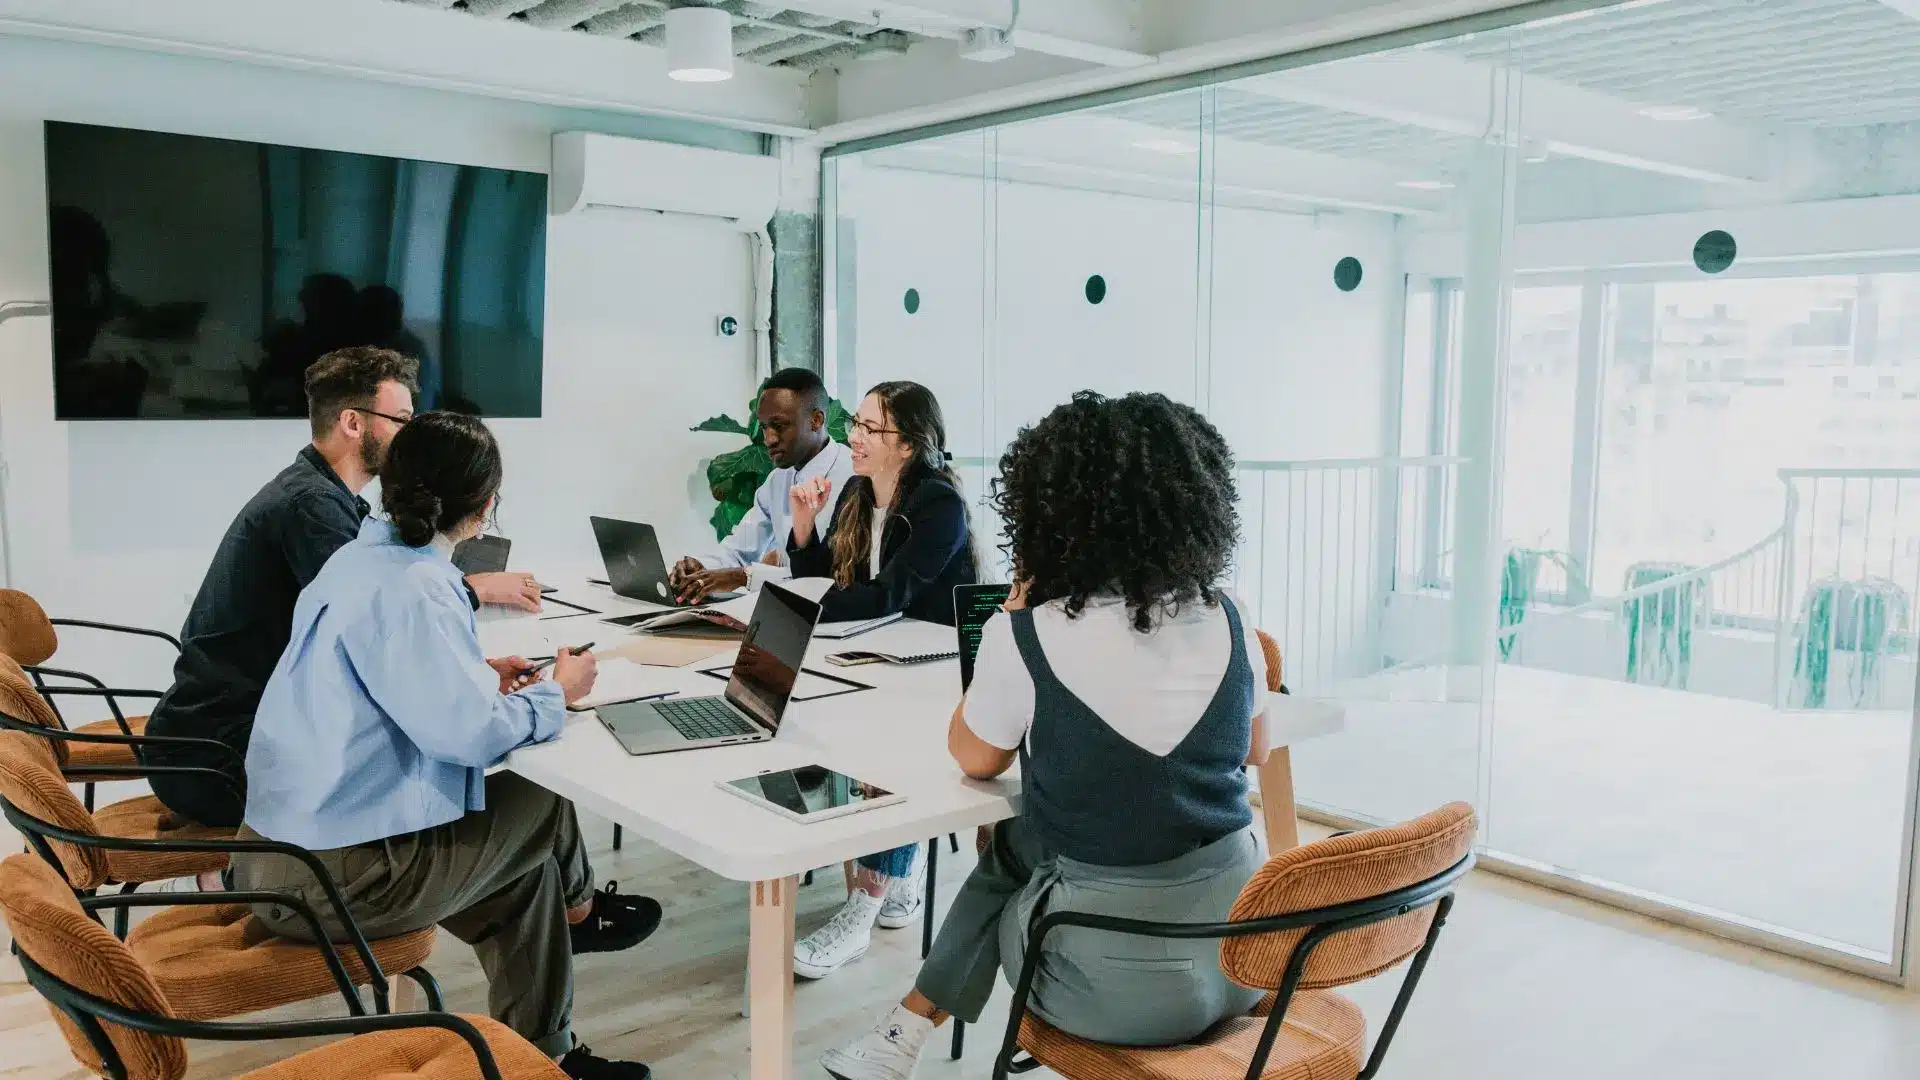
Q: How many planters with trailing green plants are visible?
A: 3